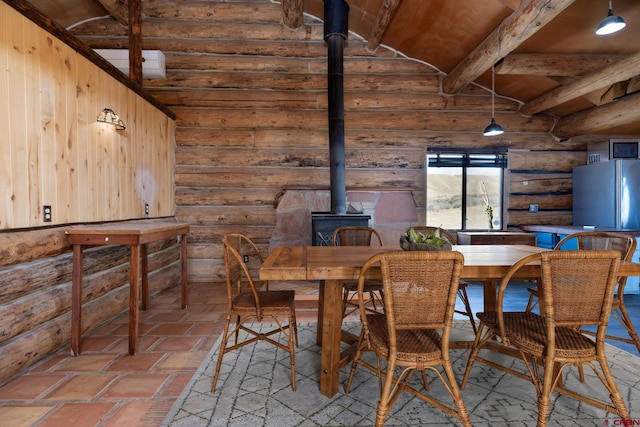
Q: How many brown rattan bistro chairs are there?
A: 6